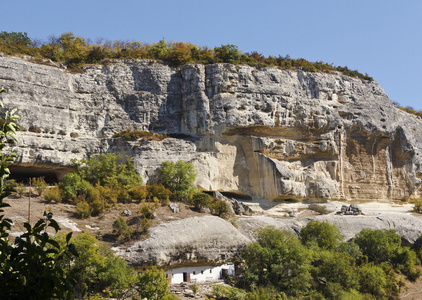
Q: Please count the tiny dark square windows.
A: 3